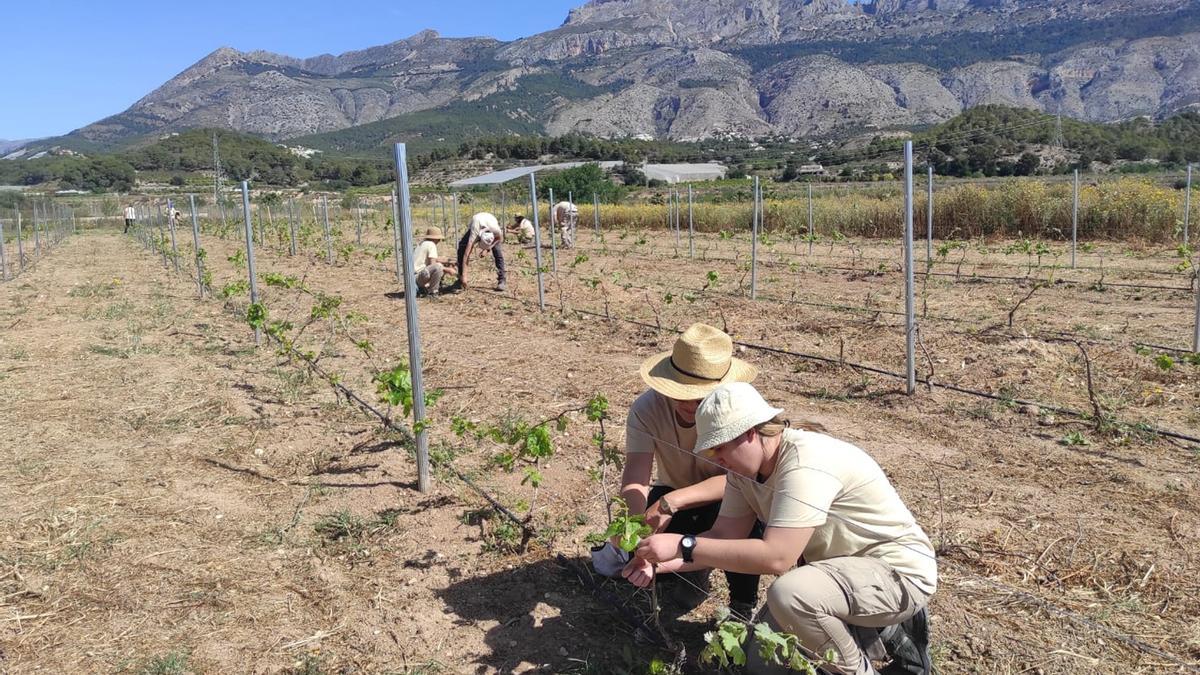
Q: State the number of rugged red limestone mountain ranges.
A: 0